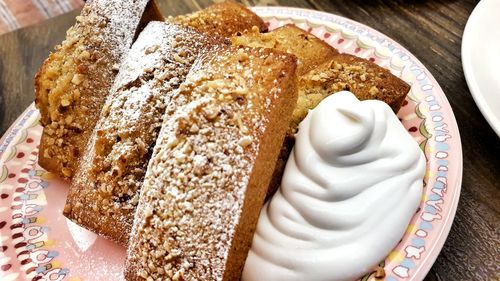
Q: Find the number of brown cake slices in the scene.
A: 6